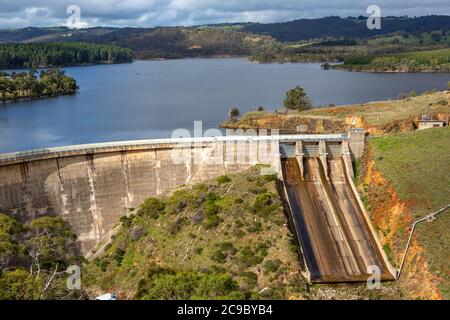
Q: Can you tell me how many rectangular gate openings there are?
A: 3